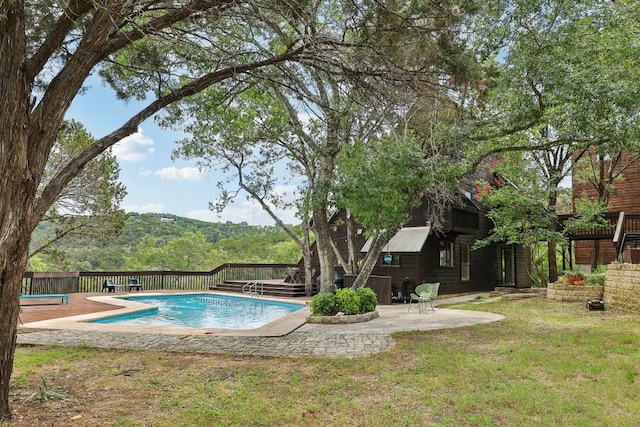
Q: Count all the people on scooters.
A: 0